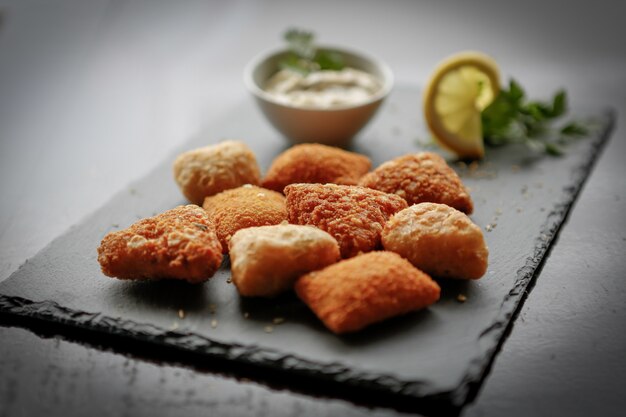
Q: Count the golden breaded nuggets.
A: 9